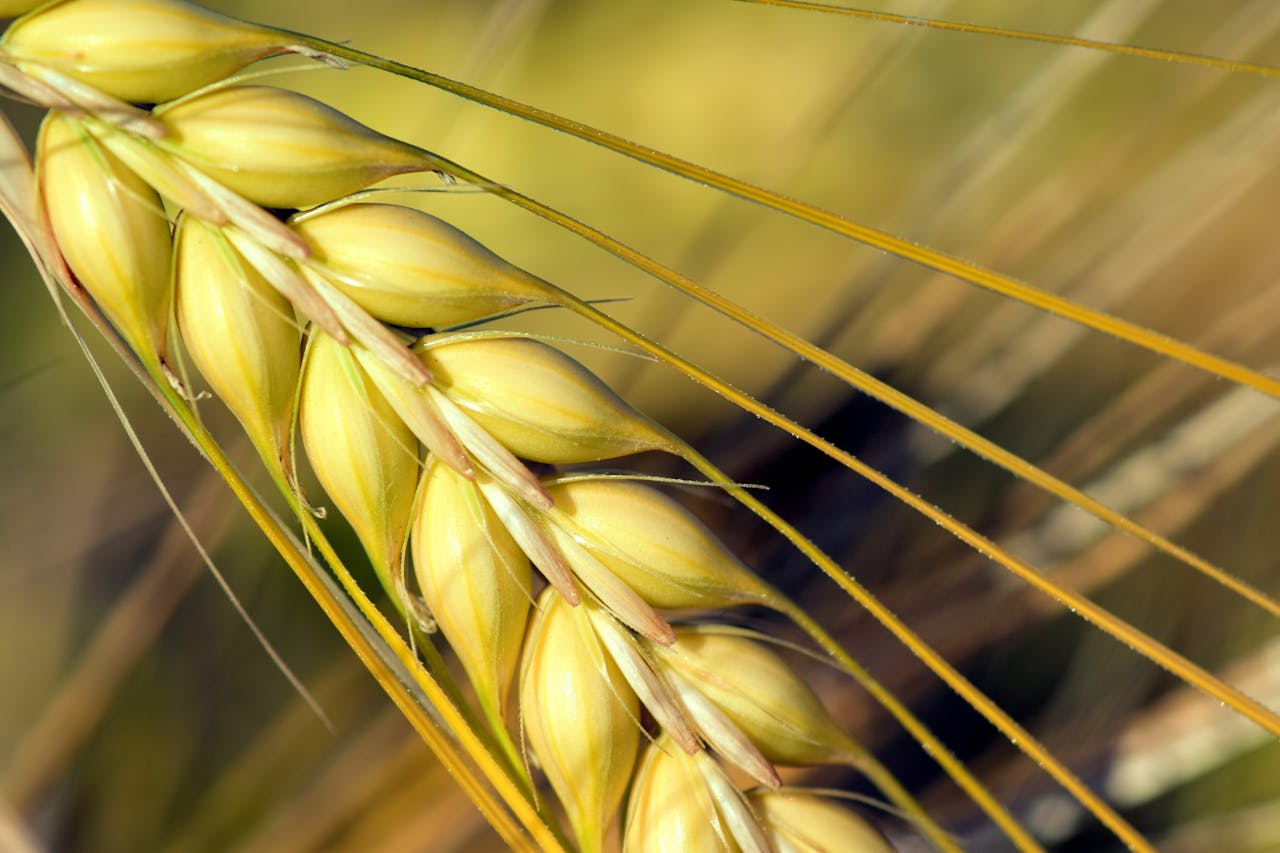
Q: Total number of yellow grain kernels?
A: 13